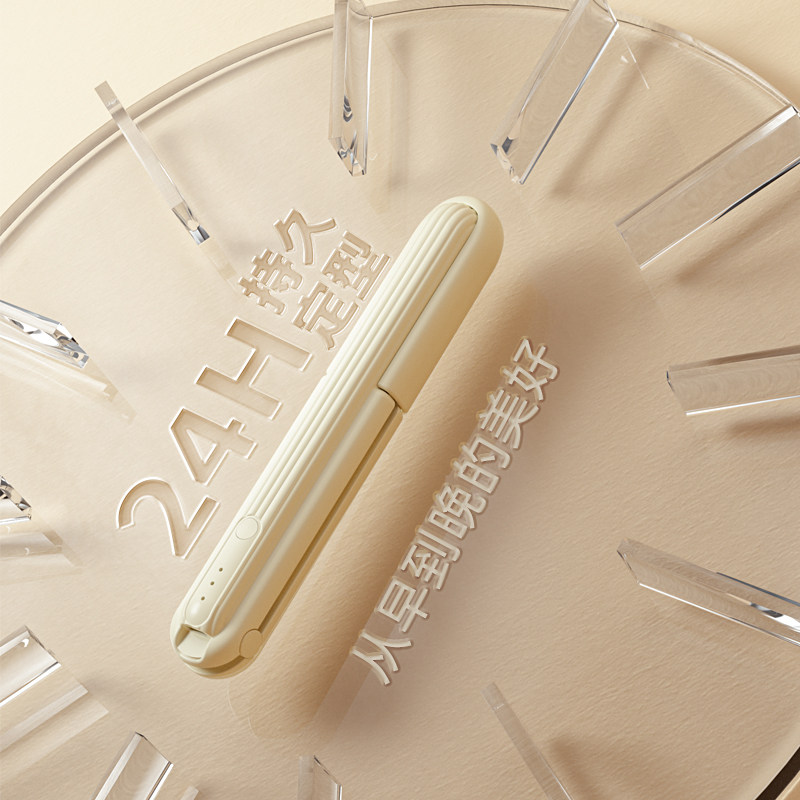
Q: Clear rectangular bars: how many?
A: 12